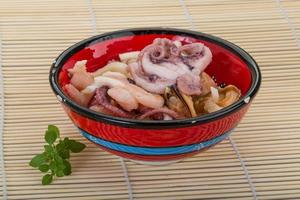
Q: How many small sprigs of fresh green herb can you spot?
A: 1